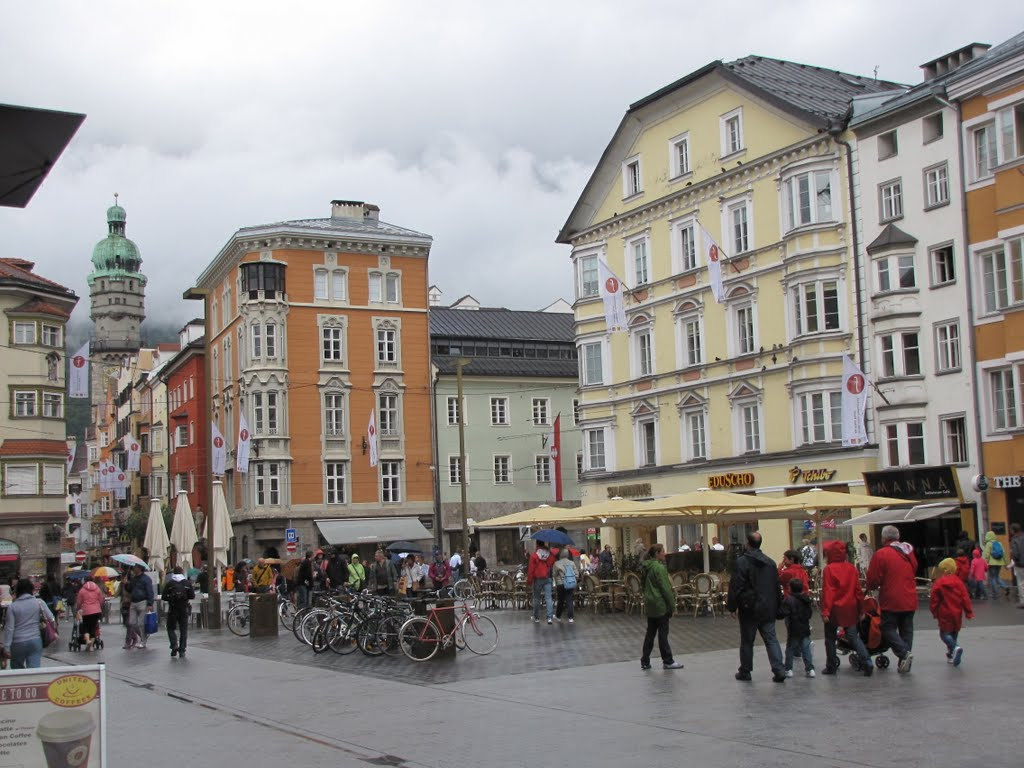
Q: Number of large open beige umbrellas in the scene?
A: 4